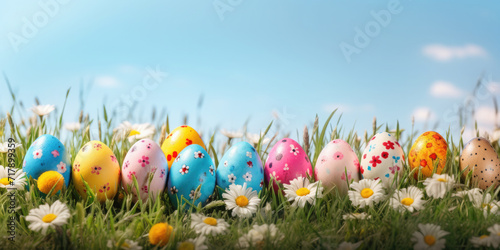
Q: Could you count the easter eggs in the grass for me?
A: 11